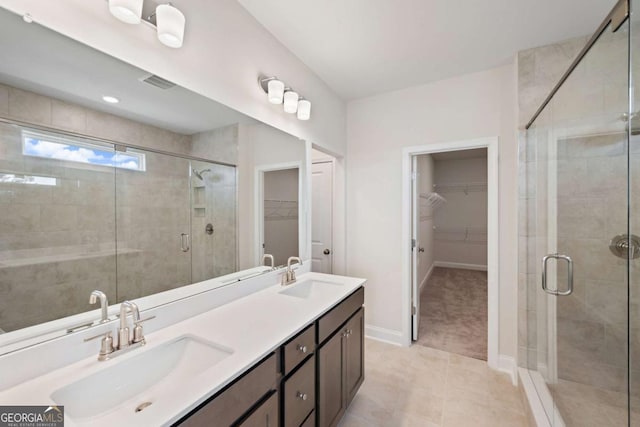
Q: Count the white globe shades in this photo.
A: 5